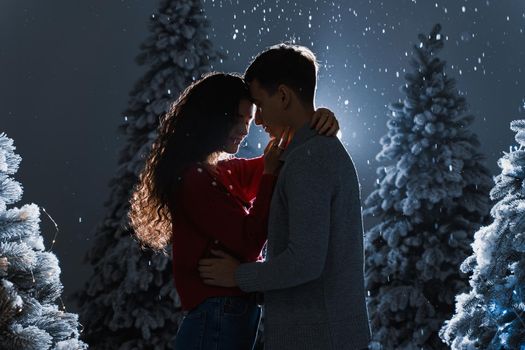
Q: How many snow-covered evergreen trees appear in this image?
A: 4